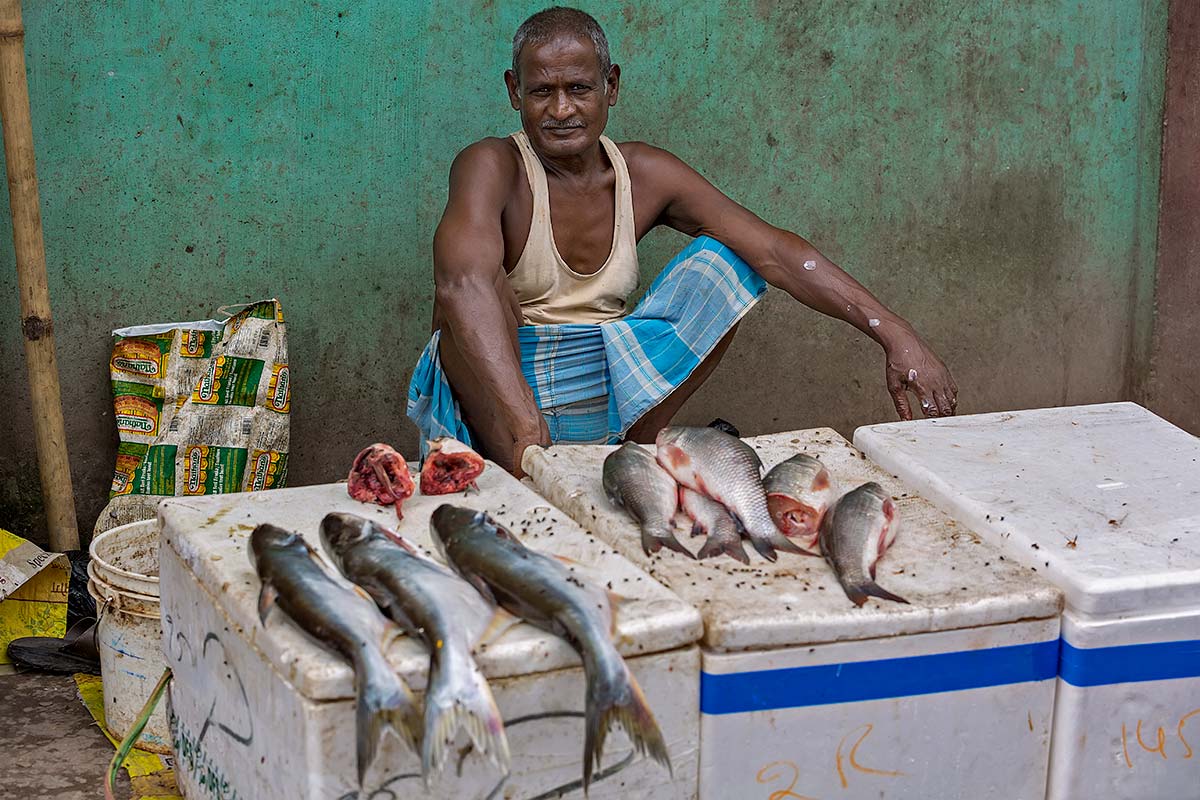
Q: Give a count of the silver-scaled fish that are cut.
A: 1